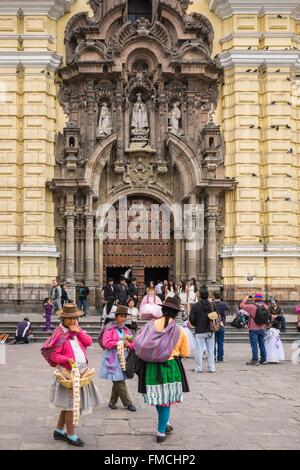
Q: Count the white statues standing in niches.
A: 3